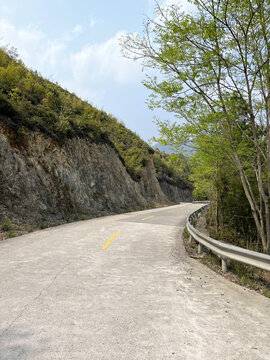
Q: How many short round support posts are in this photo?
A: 3